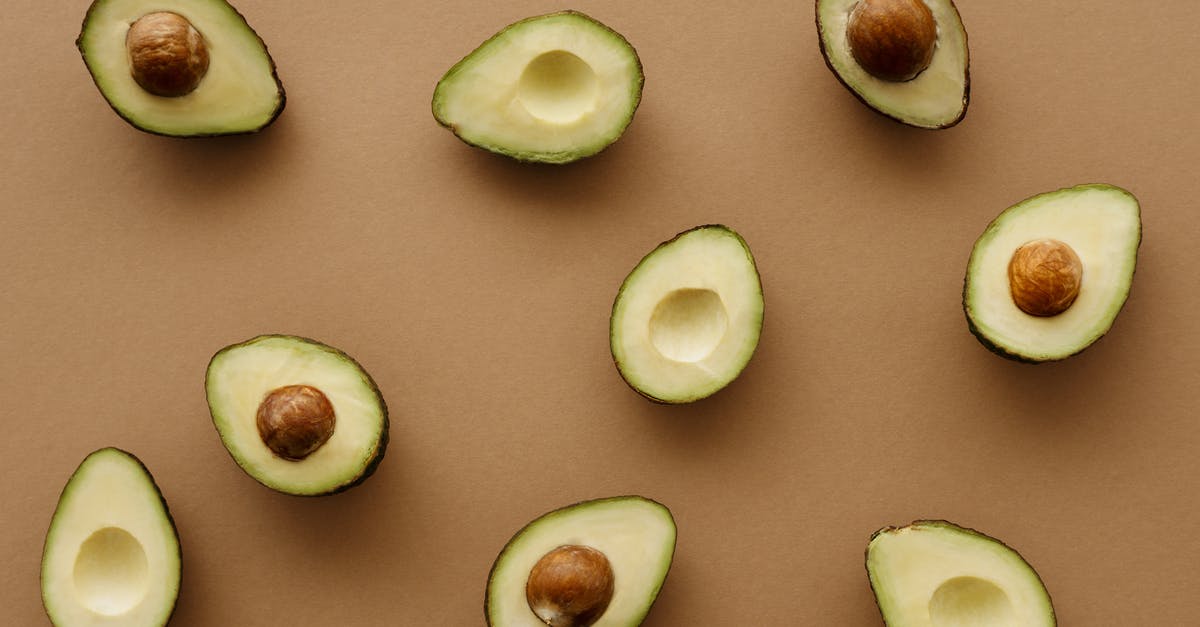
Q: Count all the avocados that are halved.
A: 9